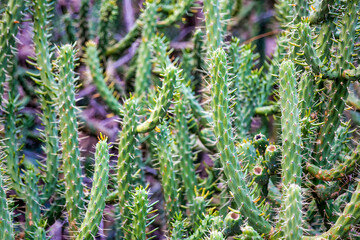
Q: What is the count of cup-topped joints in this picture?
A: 4